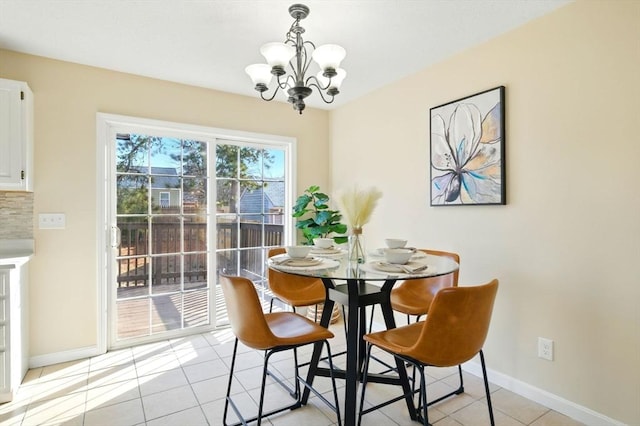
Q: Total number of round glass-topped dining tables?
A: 1